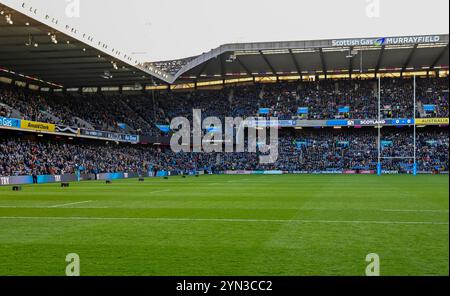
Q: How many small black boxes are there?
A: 7